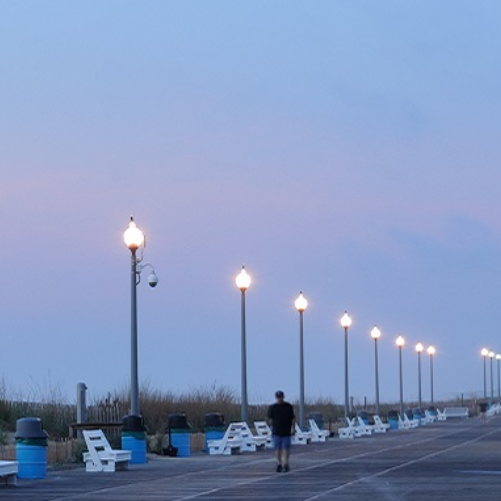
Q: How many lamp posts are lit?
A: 11